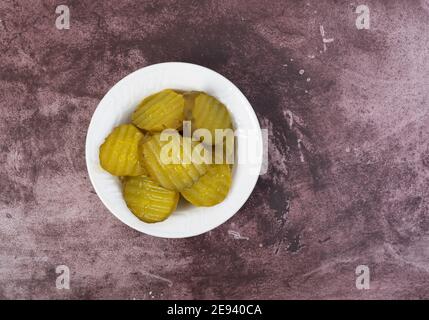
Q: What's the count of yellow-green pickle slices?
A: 6